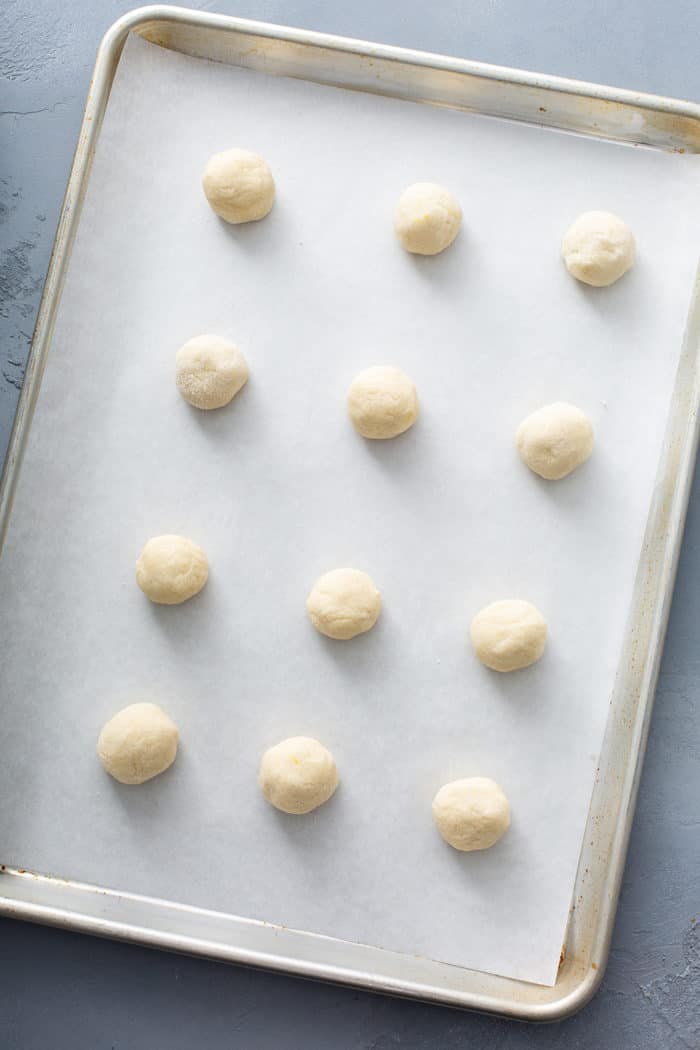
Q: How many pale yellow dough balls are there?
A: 12